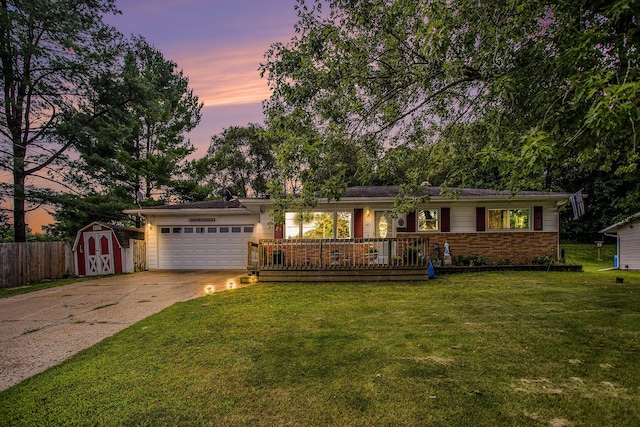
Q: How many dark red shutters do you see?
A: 6